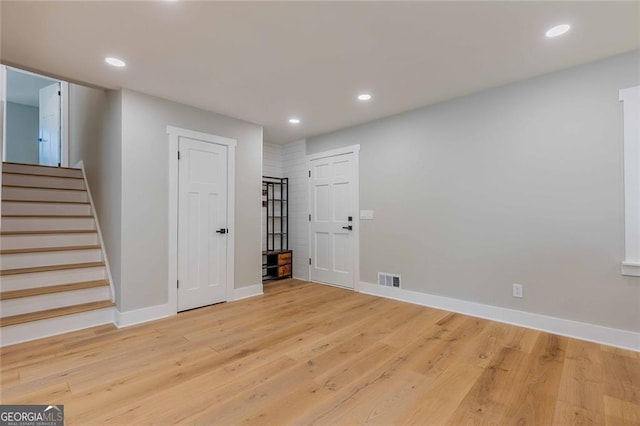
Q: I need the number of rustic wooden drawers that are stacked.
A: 2